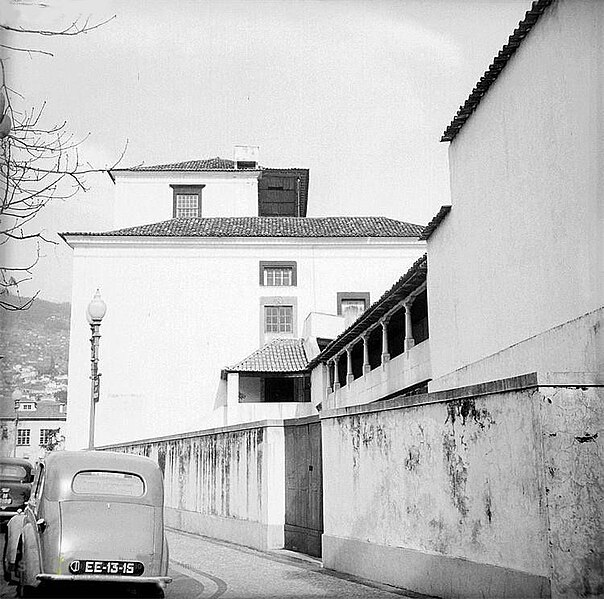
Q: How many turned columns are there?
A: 6